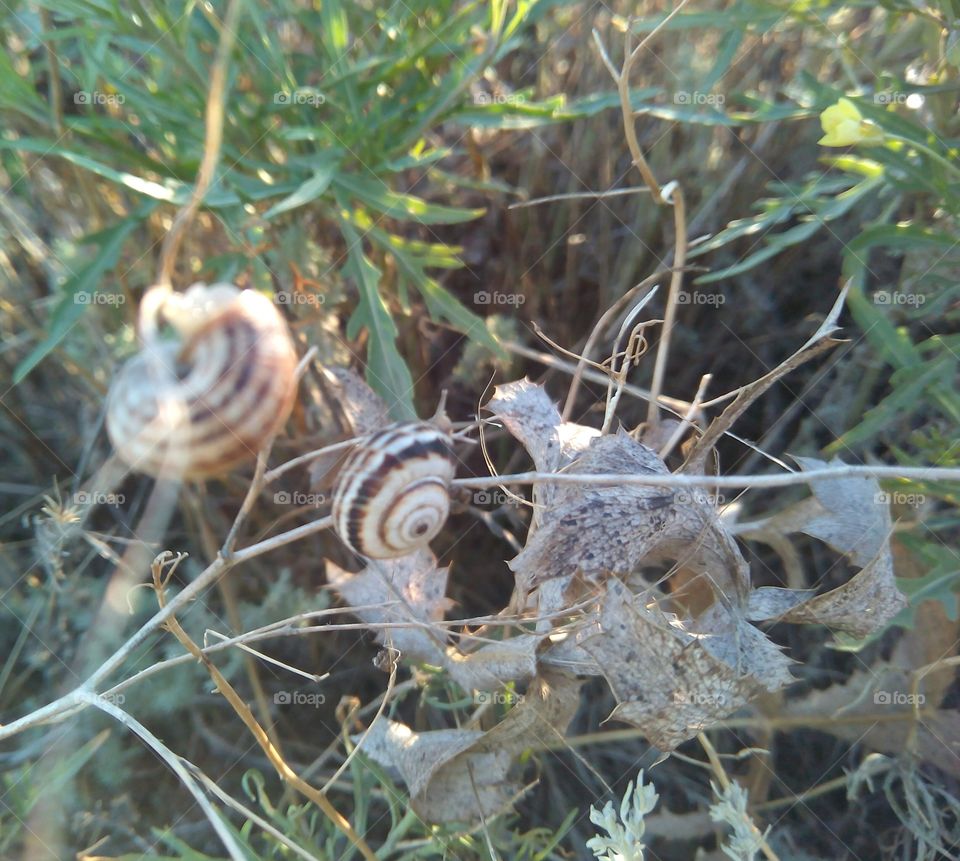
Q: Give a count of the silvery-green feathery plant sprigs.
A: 2